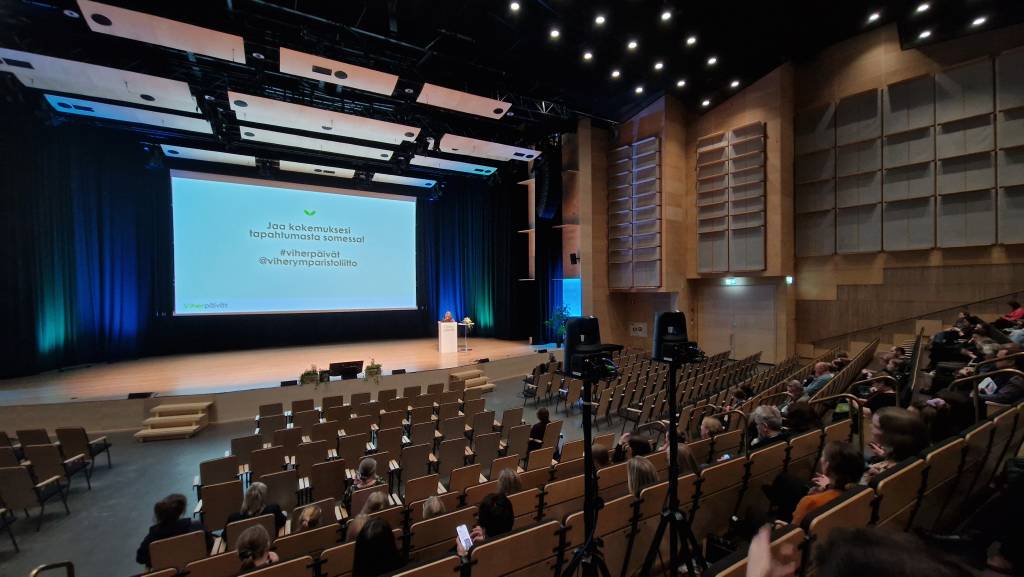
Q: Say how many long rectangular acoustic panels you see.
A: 12